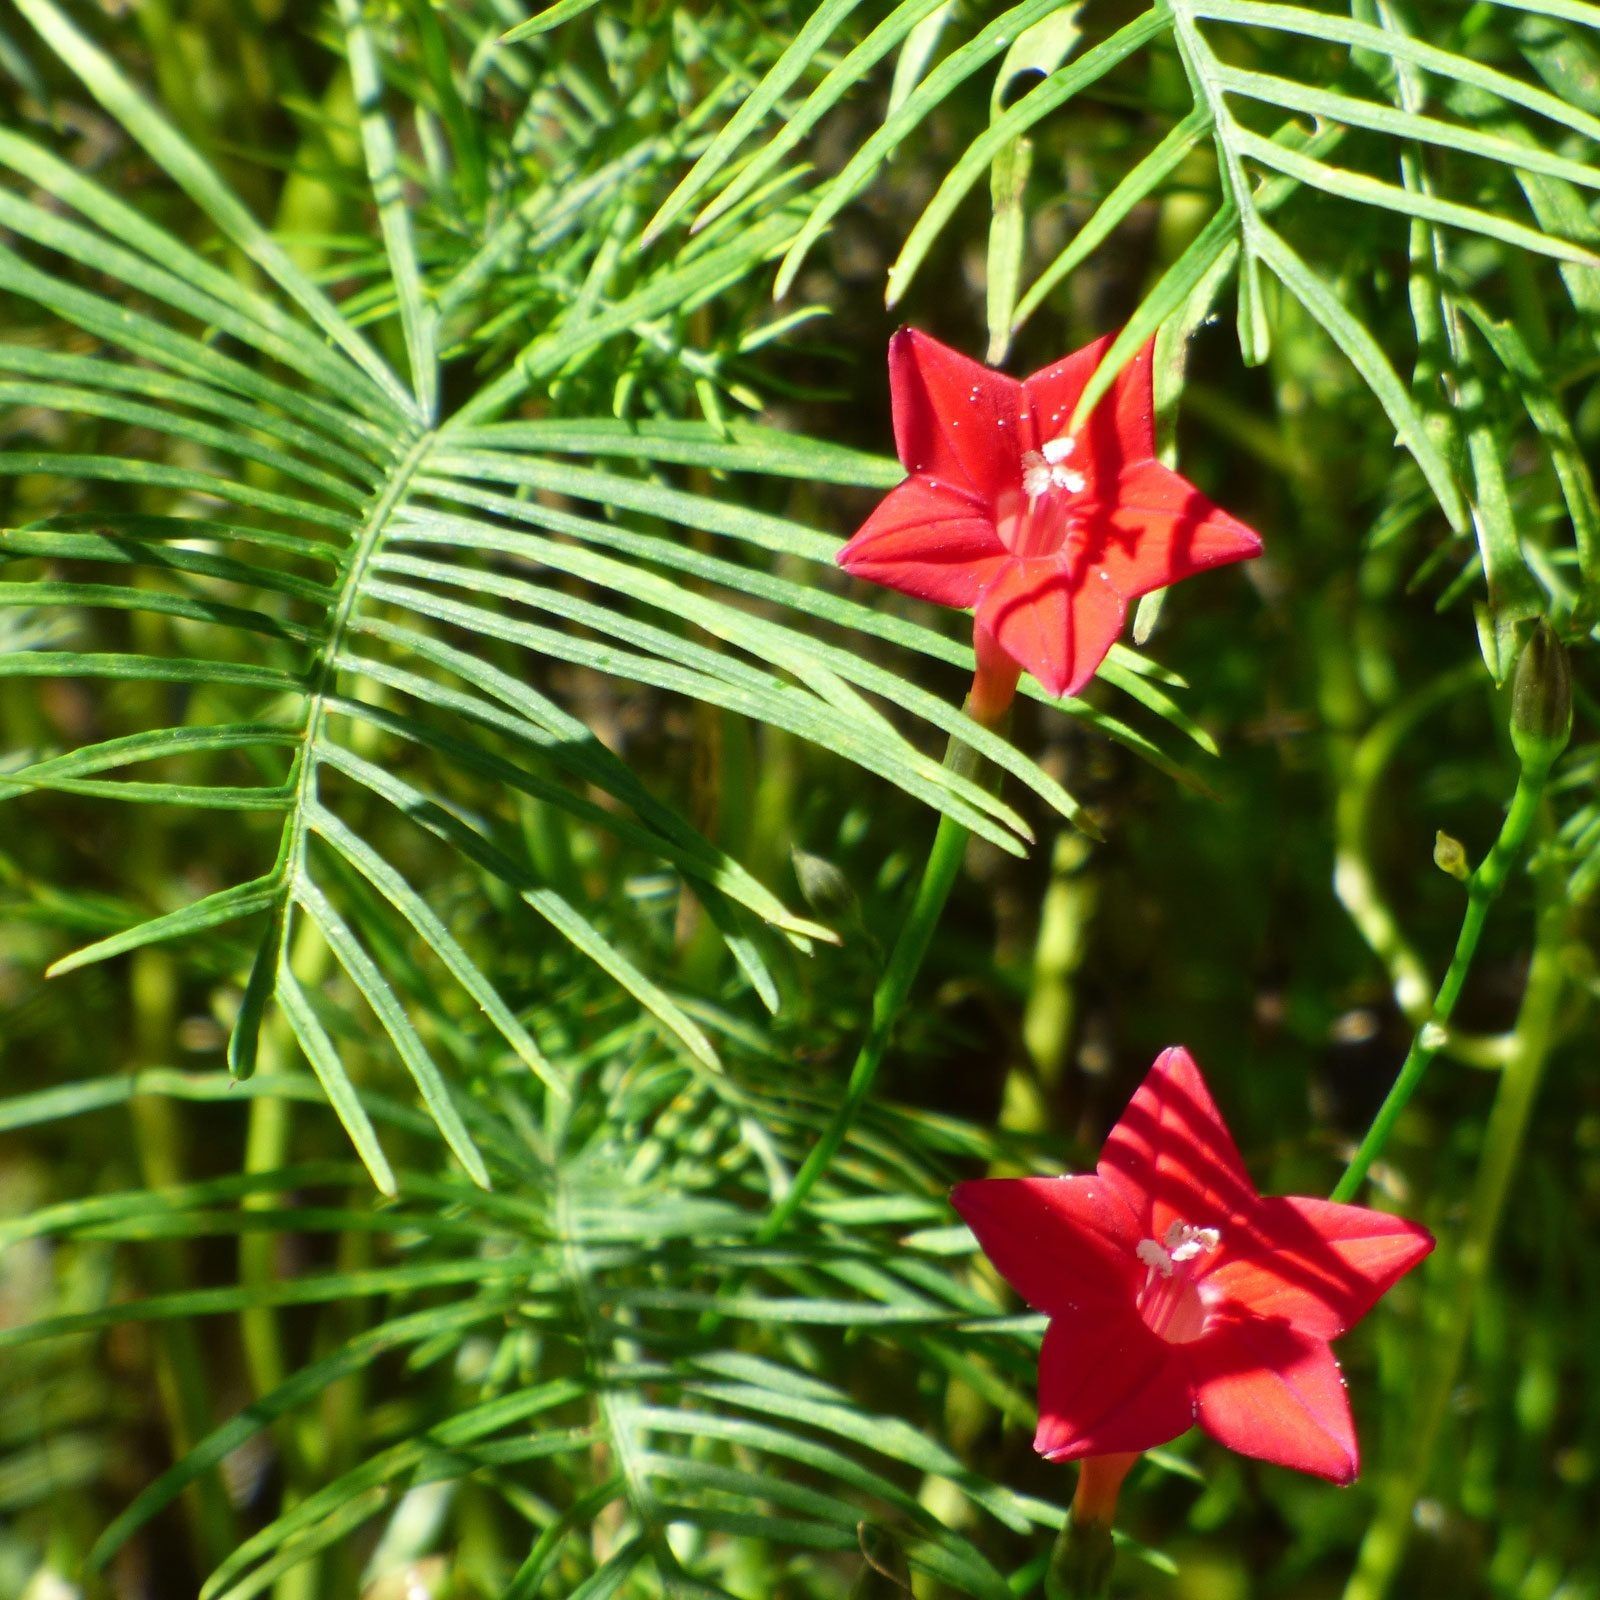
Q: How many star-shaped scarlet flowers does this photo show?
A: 2